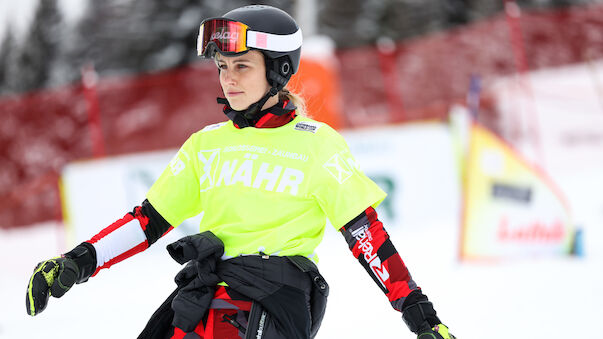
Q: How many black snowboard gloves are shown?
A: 2